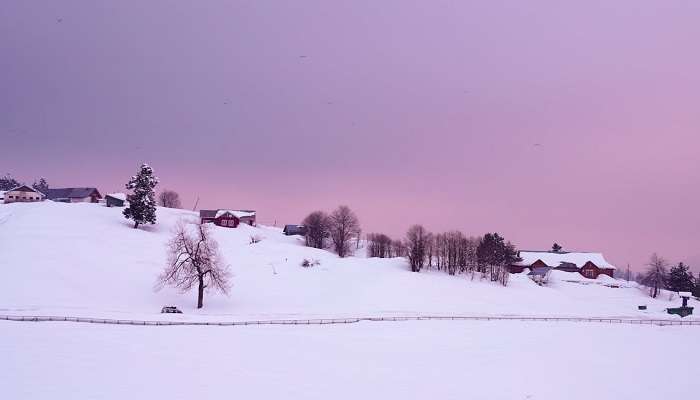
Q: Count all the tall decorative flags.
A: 0